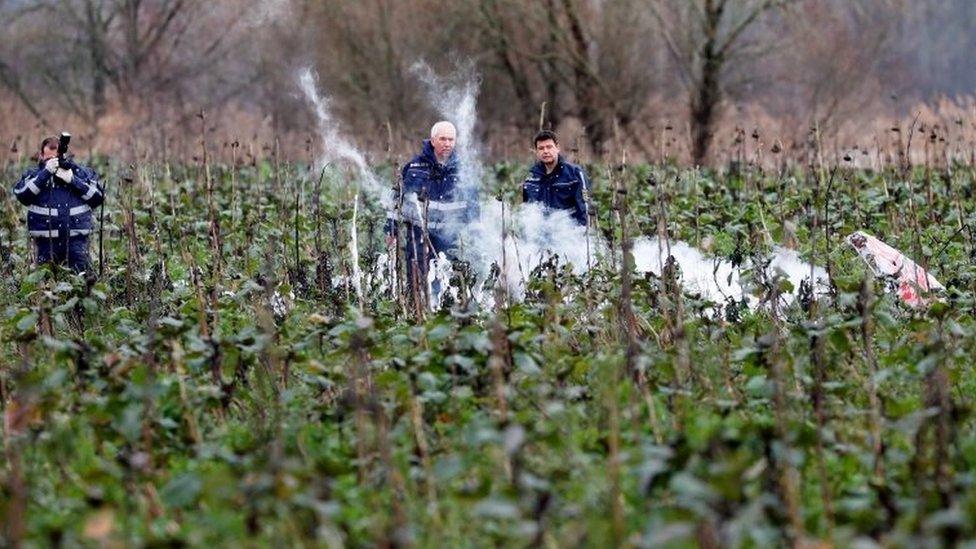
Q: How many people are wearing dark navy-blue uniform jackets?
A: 3